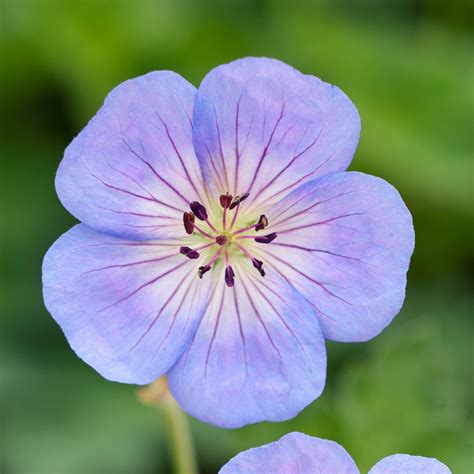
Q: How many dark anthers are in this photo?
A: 10